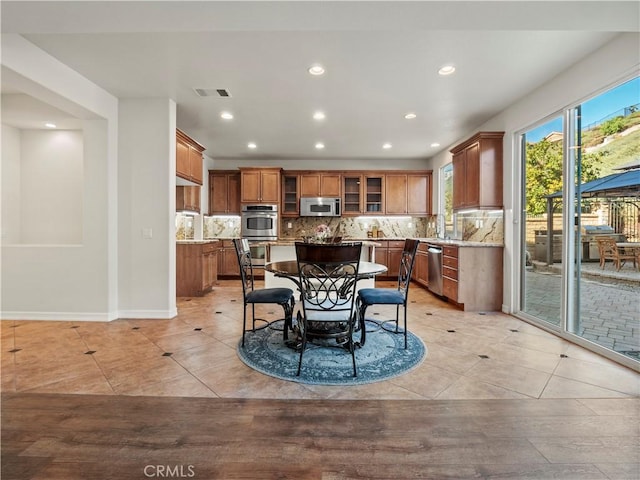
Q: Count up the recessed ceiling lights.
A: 10